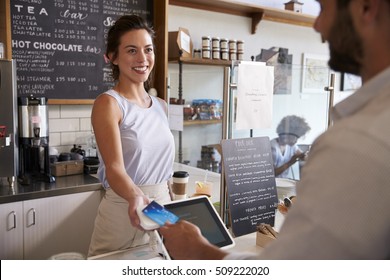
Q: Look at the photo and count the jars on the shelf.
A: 11